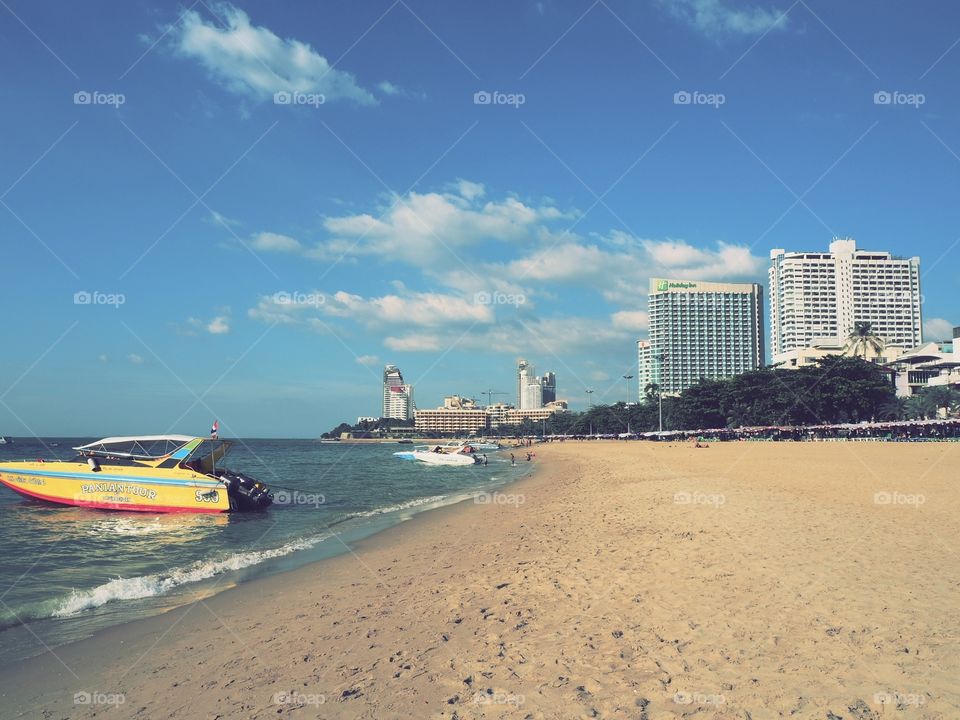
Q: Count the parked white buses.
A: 0